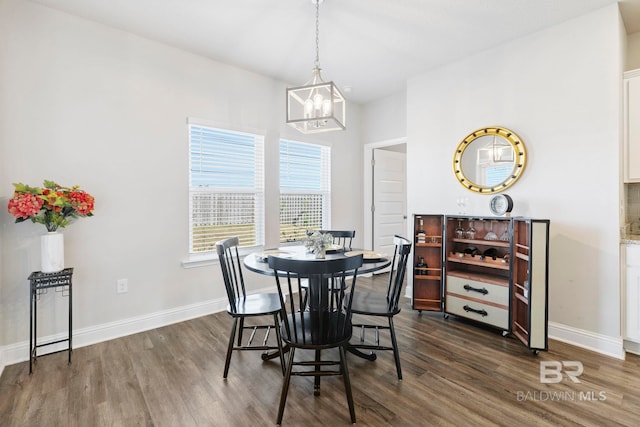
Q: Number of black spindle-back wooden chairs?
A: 4